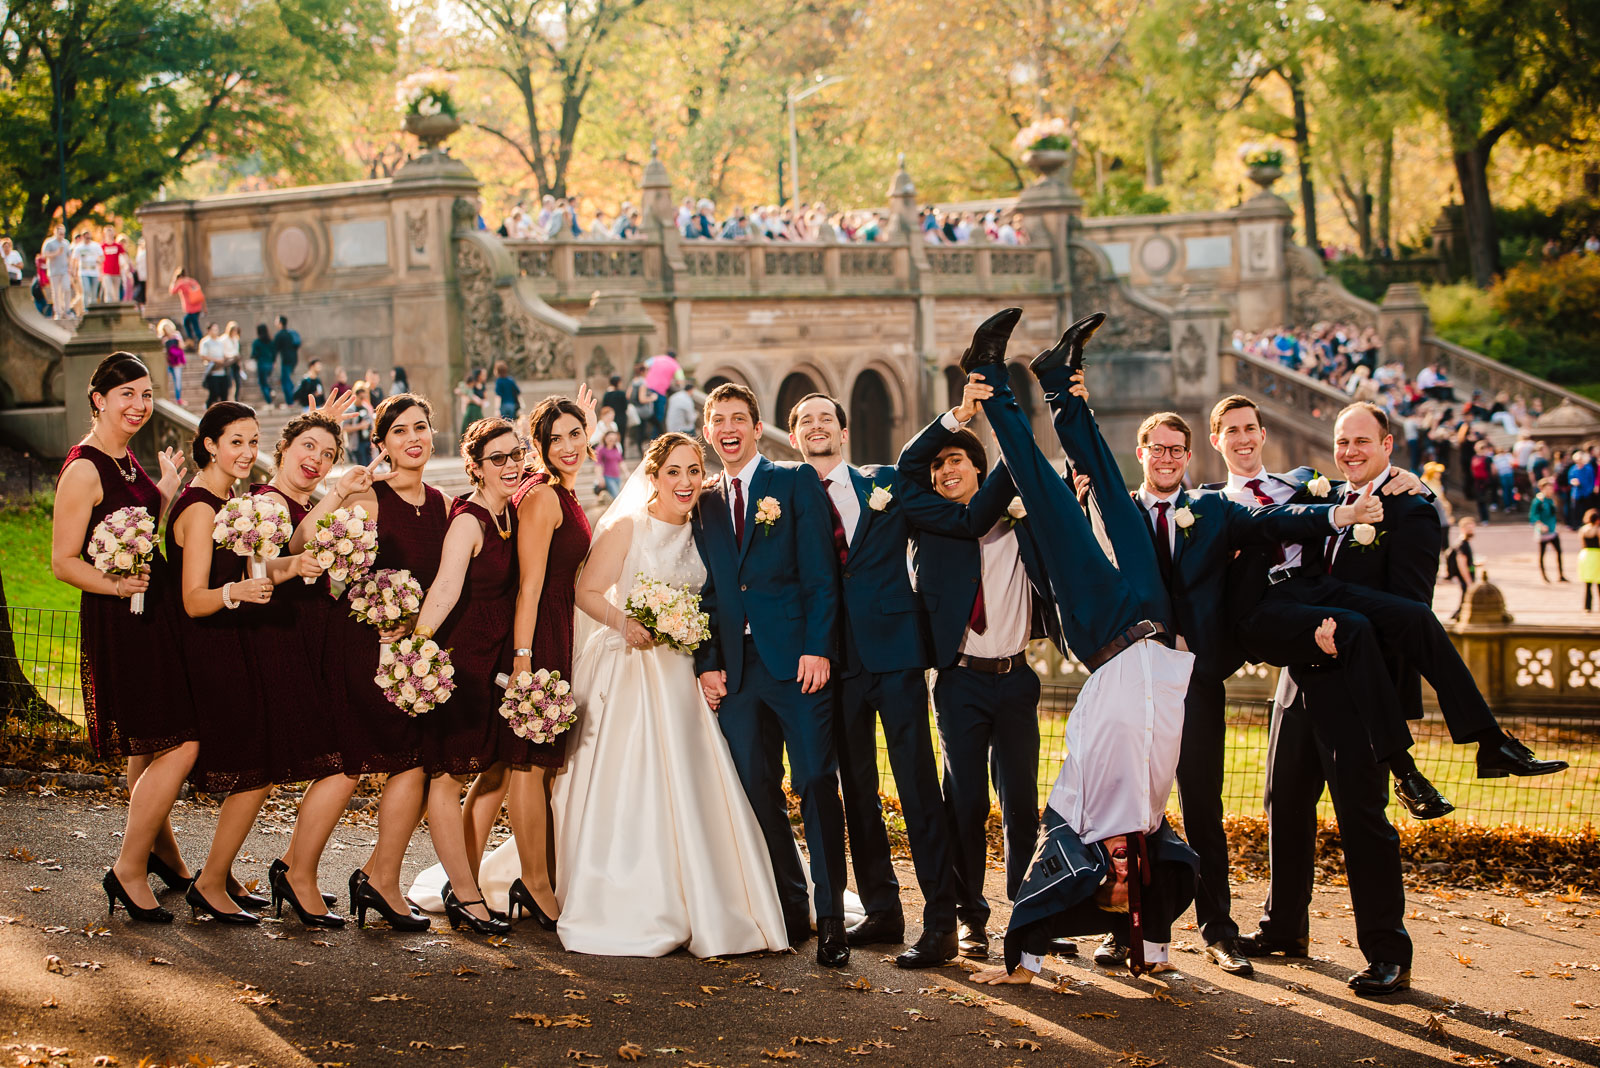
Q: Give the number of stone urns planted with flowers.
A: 3